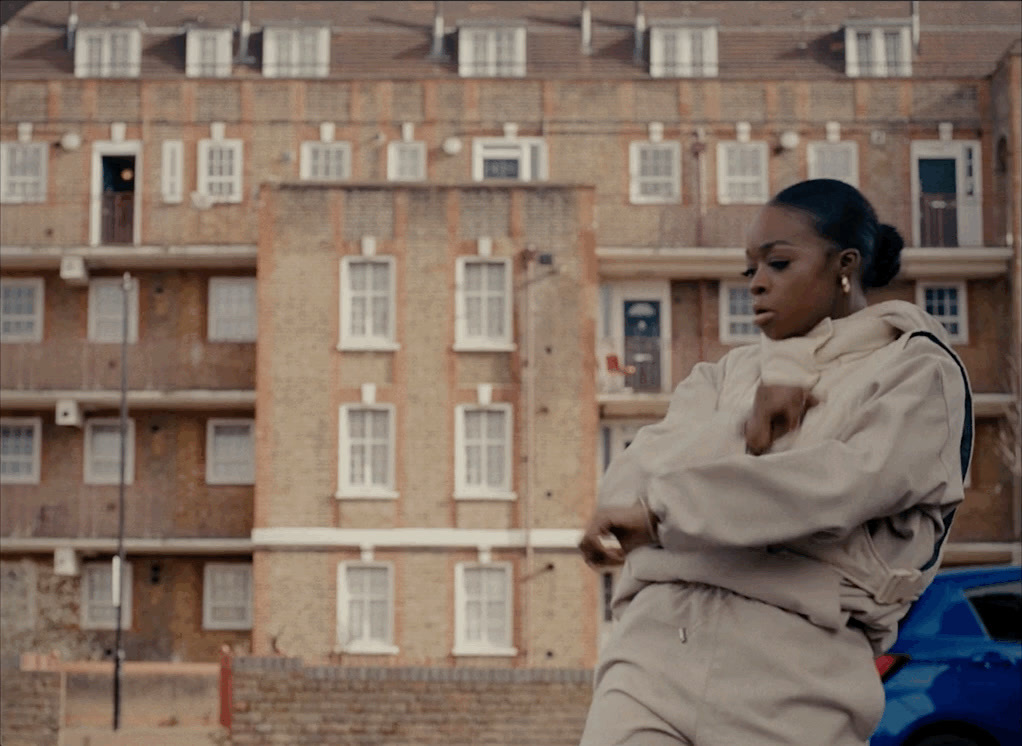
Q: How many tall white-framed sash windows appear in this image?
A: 6